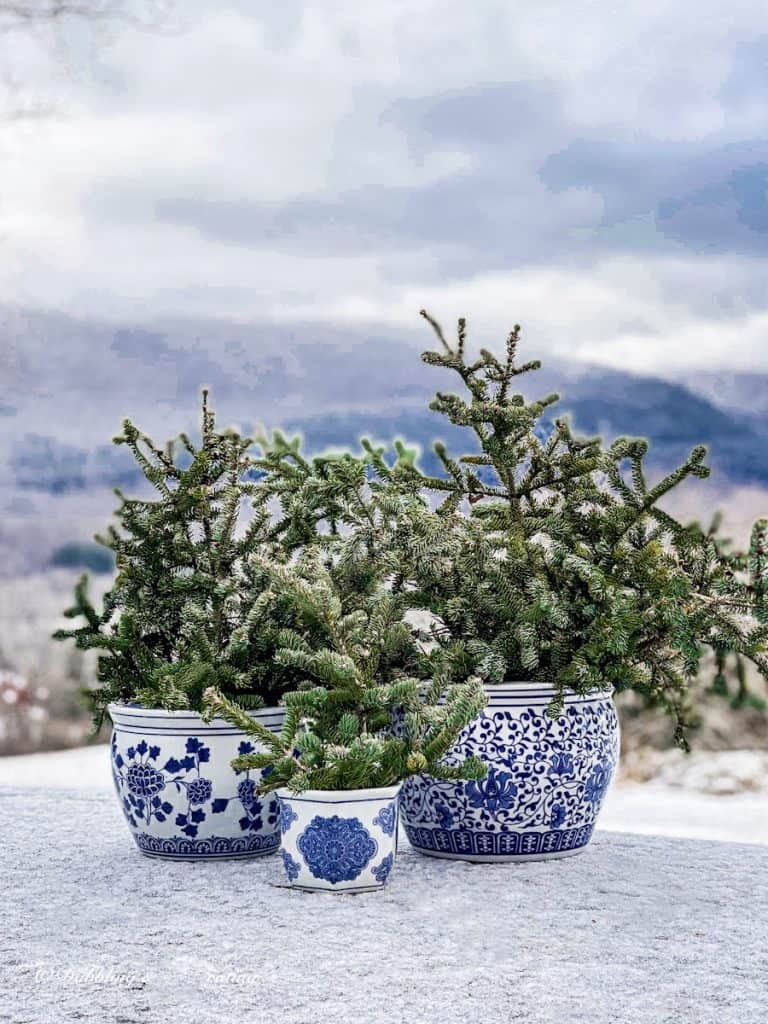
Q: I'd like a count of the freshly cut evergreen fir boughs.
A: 3